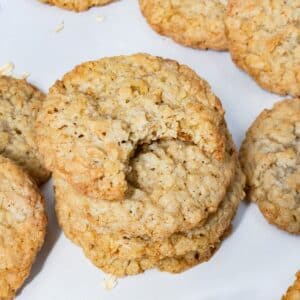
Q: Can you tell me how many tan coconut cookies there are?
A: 10